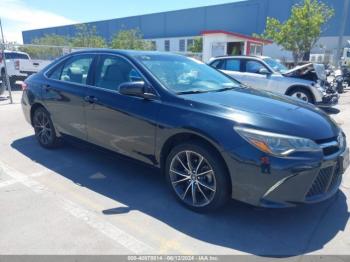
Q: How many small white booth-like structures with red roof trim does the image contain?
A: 1